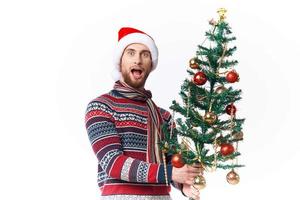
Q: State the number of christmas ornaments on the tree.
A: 11